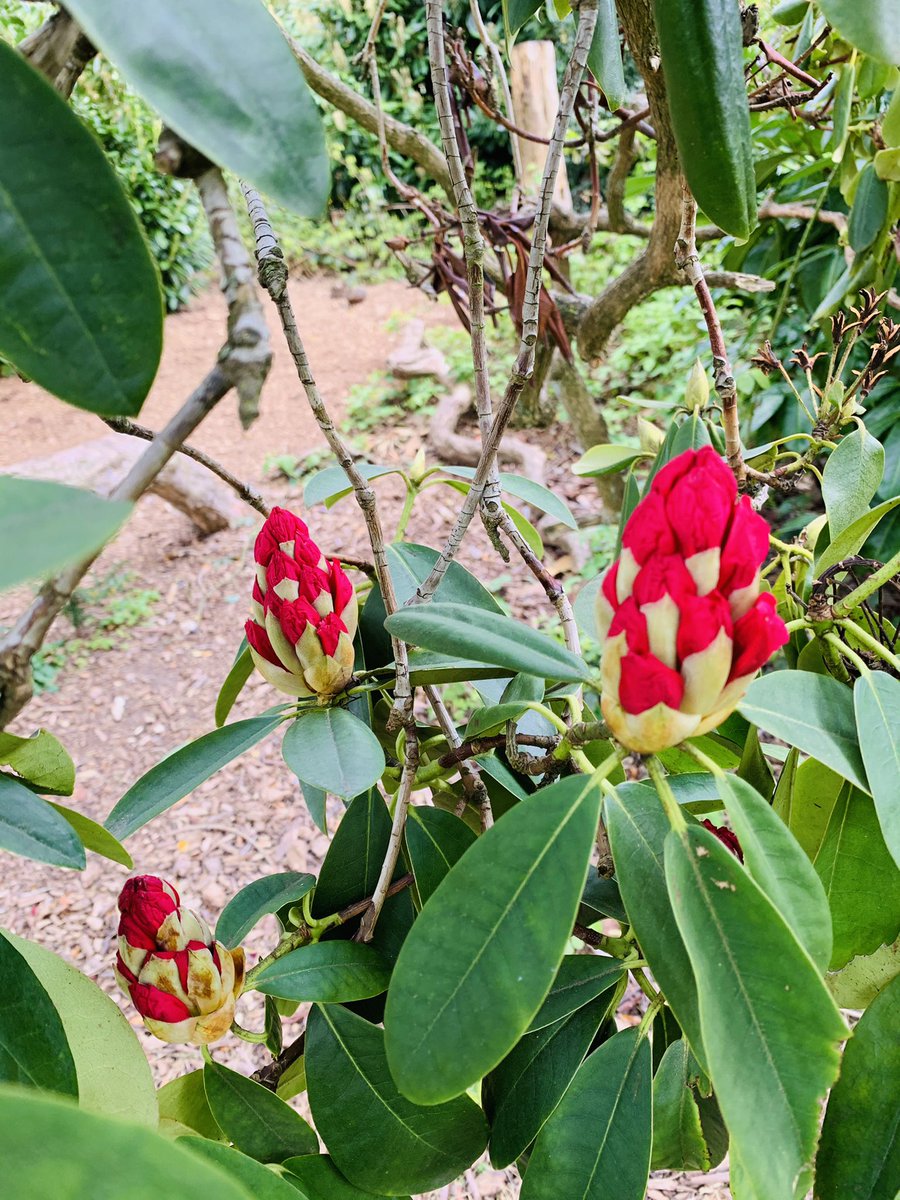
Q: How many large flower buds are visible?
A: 3